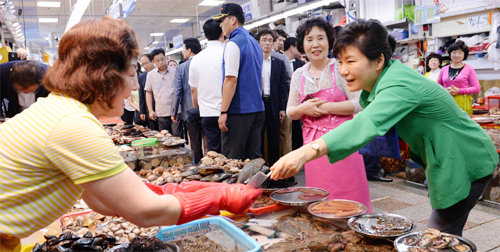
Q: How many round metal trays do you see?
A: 4